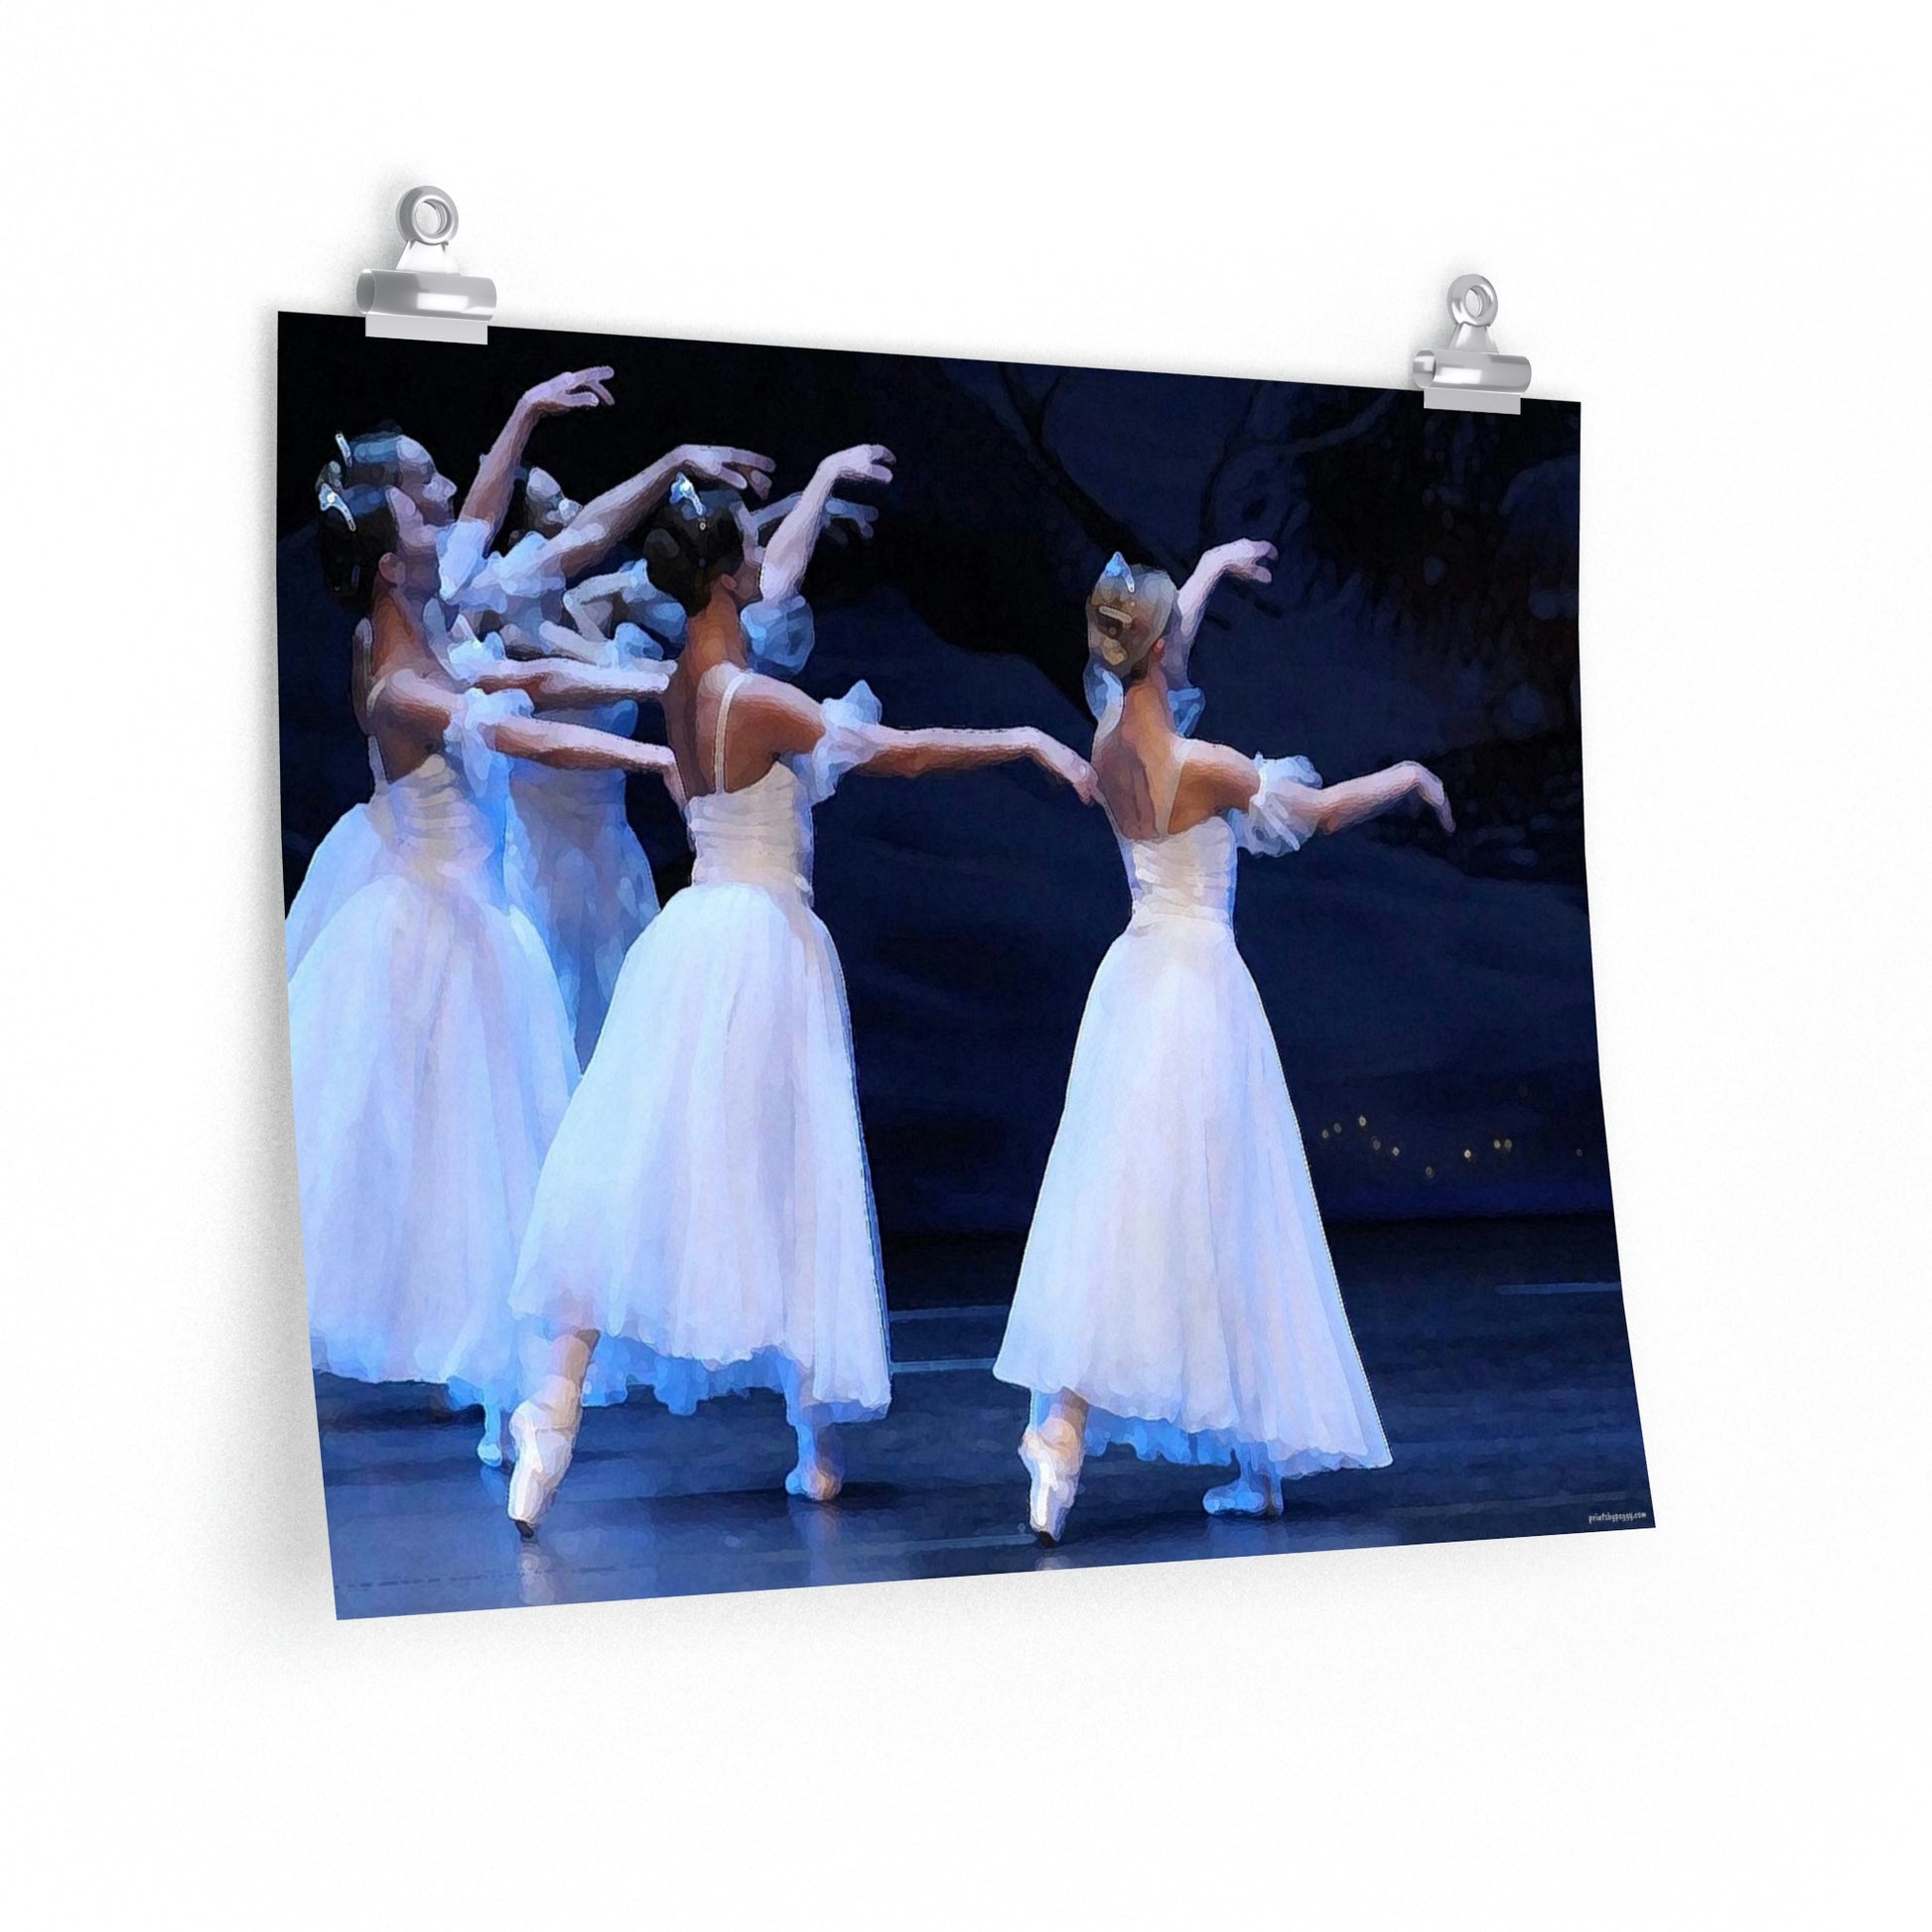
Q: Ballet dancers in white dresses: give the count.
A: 5